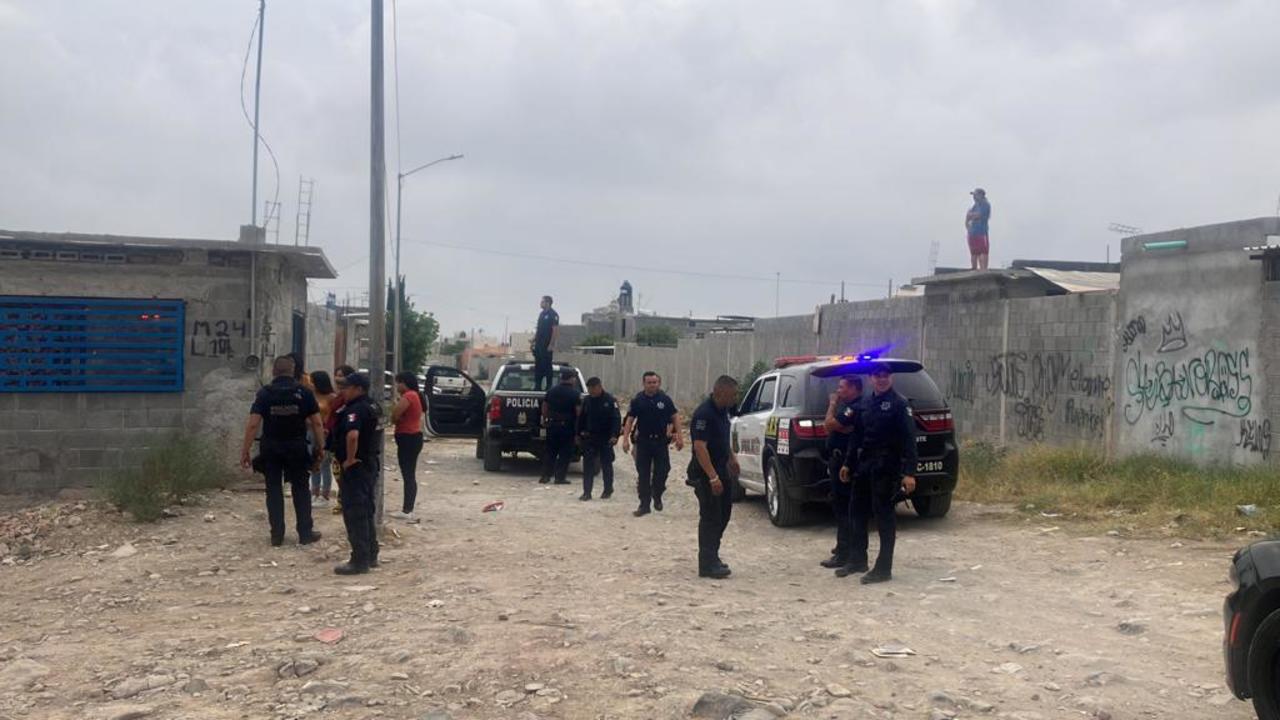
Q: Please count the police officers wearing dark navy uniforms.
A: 9